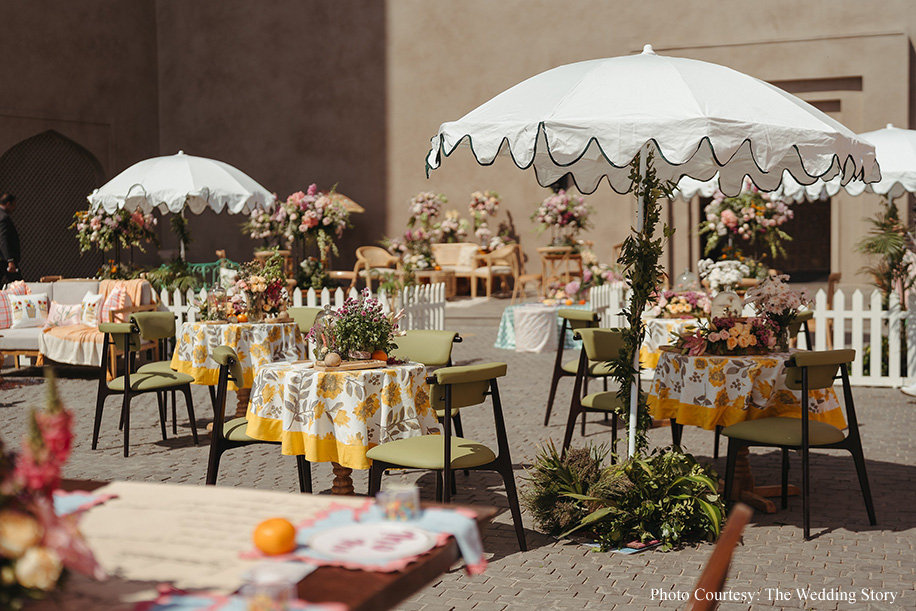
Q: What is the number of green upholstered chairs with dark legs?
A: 10